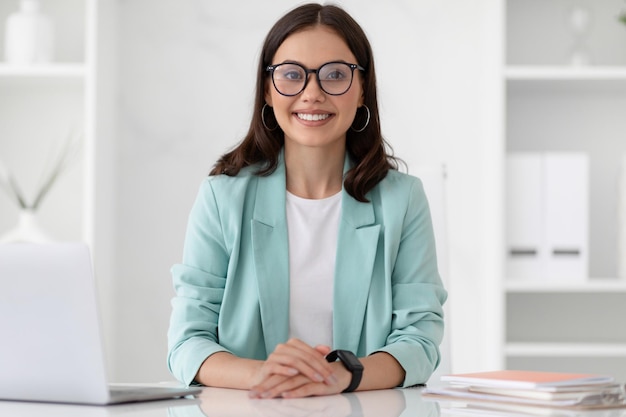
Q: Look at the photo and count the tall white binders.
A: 2